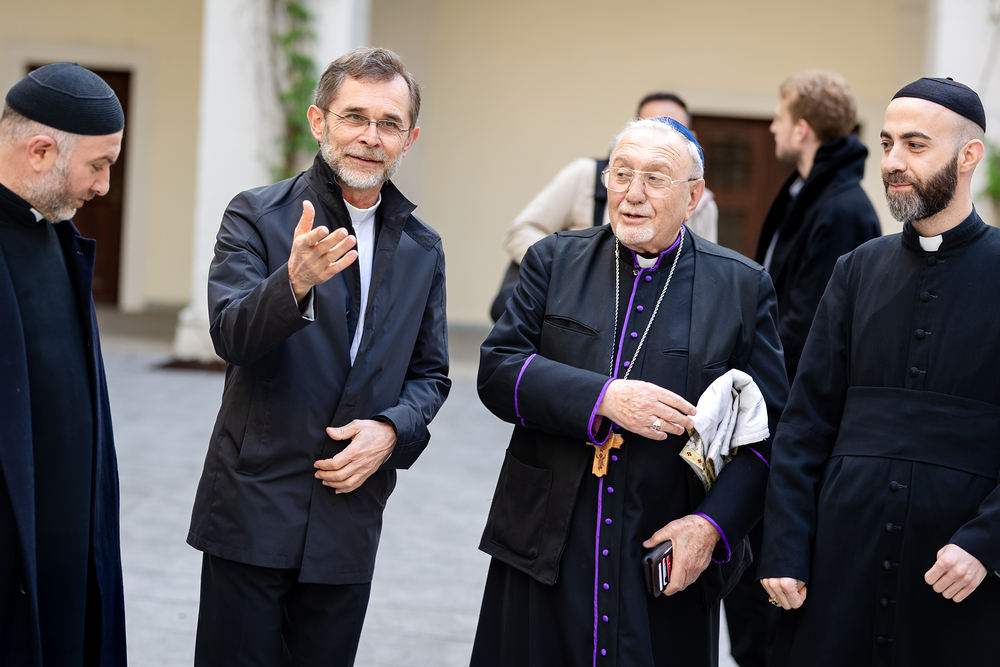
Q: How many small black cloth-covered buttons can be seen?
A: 9